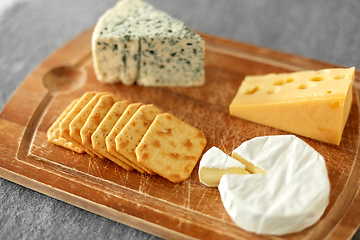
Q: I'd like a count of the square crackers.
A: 8